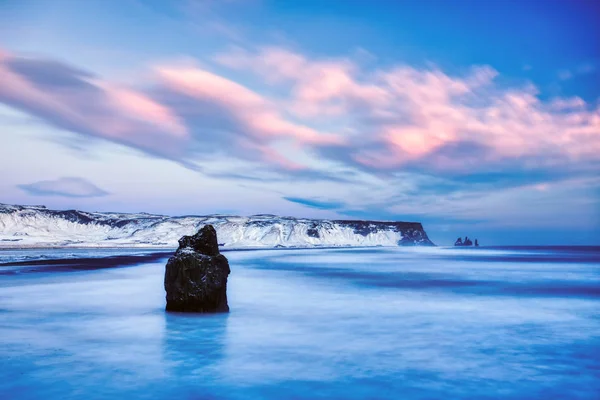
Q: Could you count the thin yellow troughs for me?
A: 0